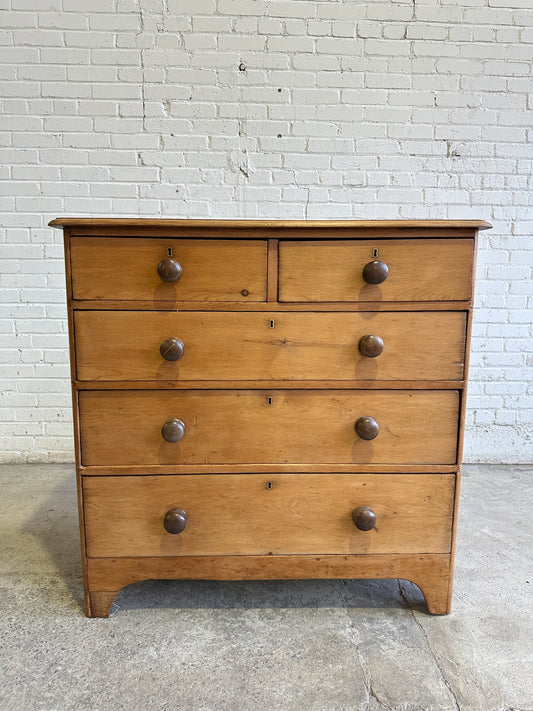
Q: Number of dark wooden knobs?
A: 8